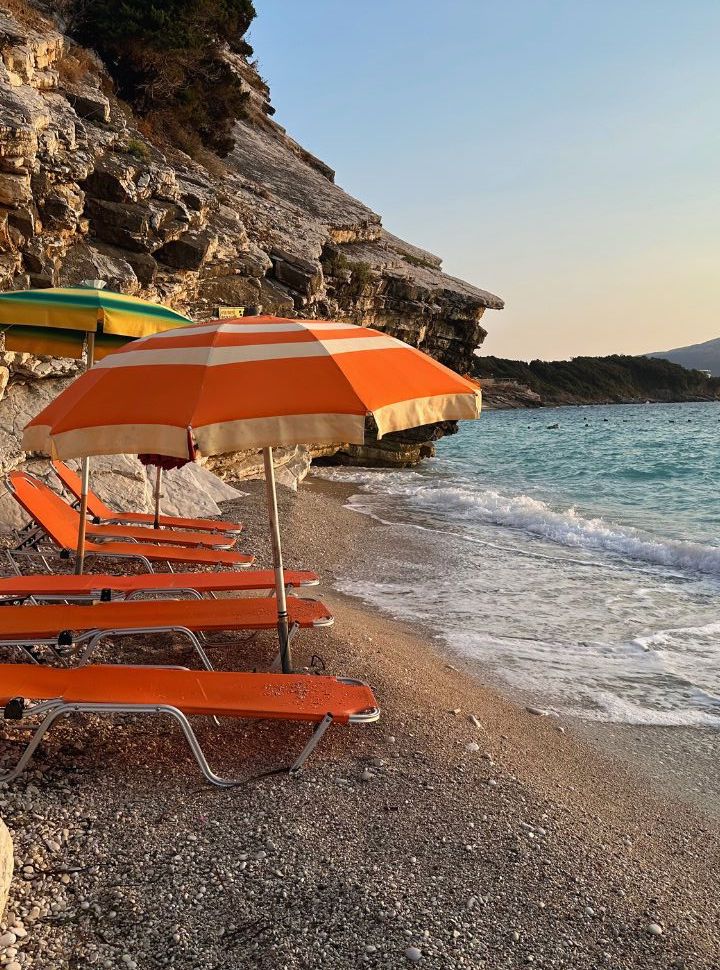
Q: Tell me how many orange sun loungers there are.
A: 6